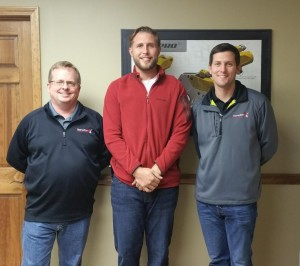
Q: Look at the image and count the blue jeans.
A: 3